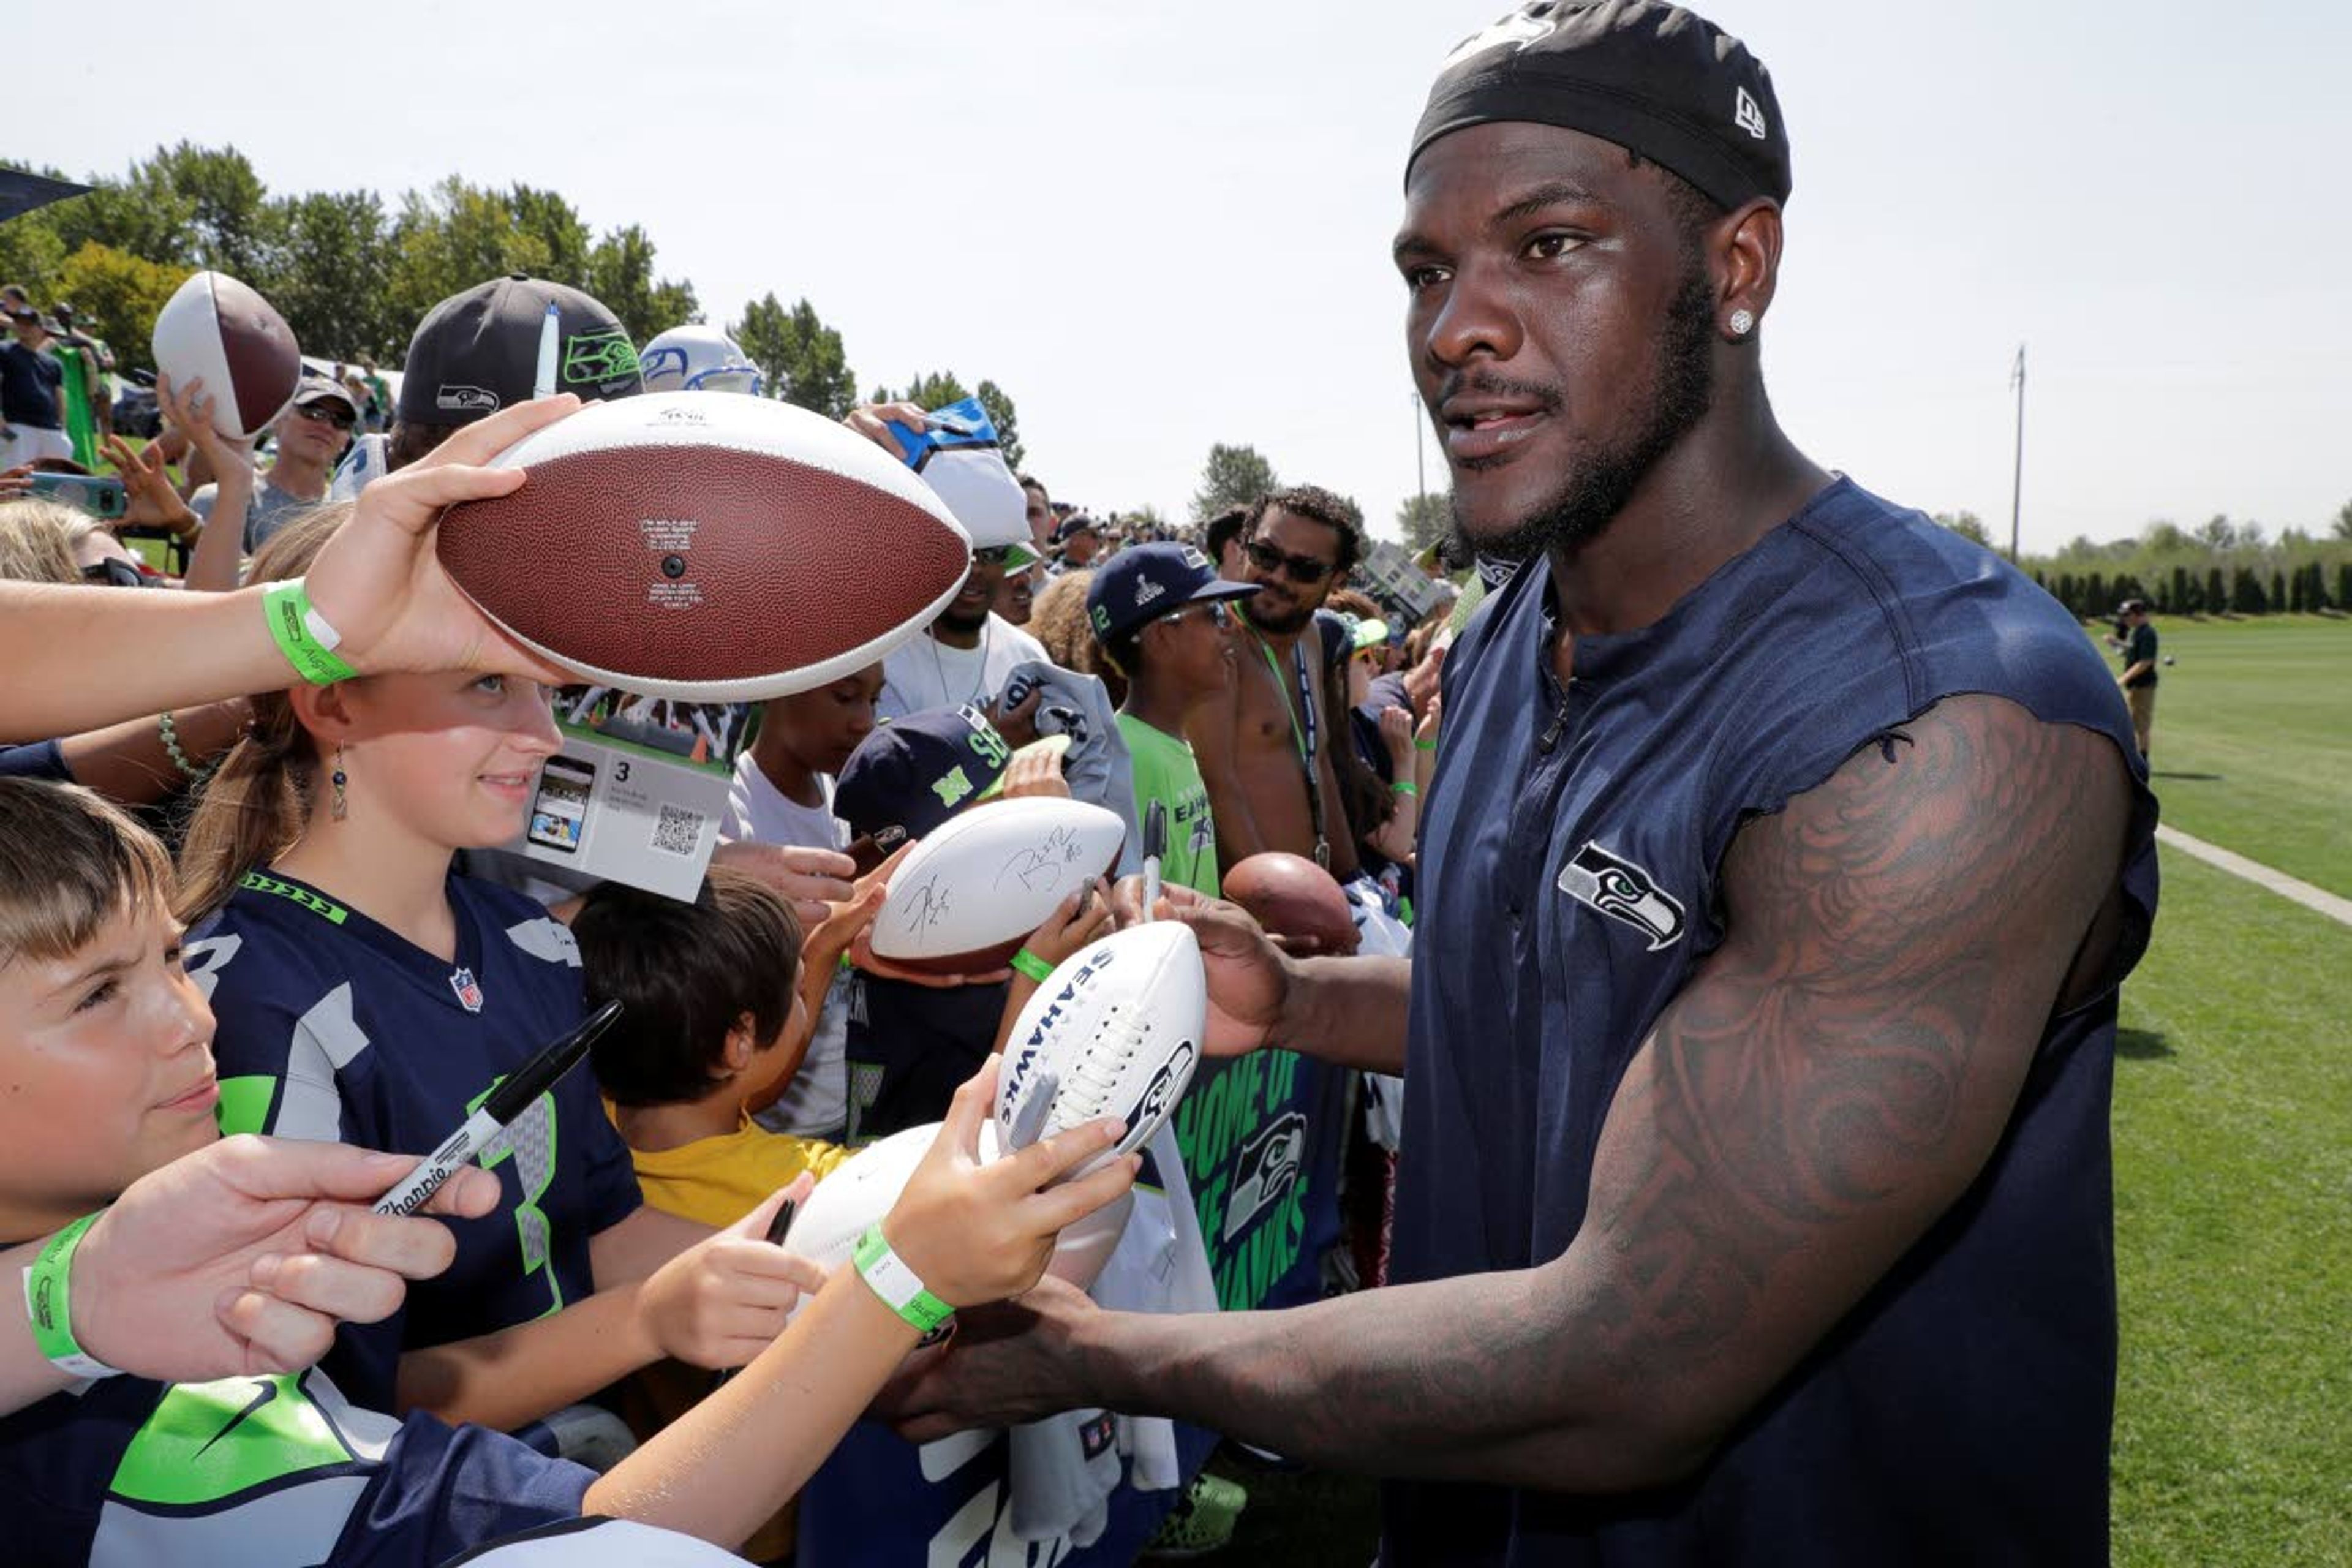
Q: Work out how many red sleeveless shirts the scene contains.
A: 0